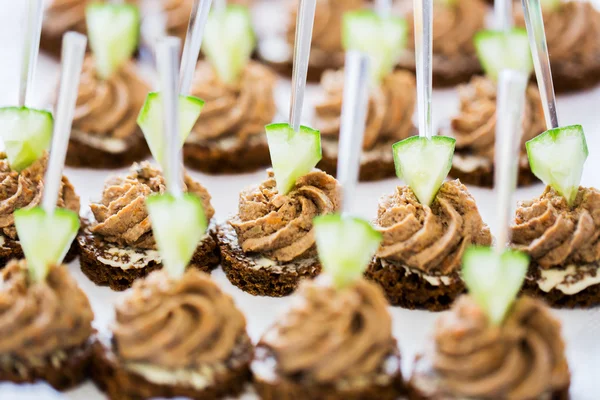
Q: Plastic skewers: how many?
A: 13